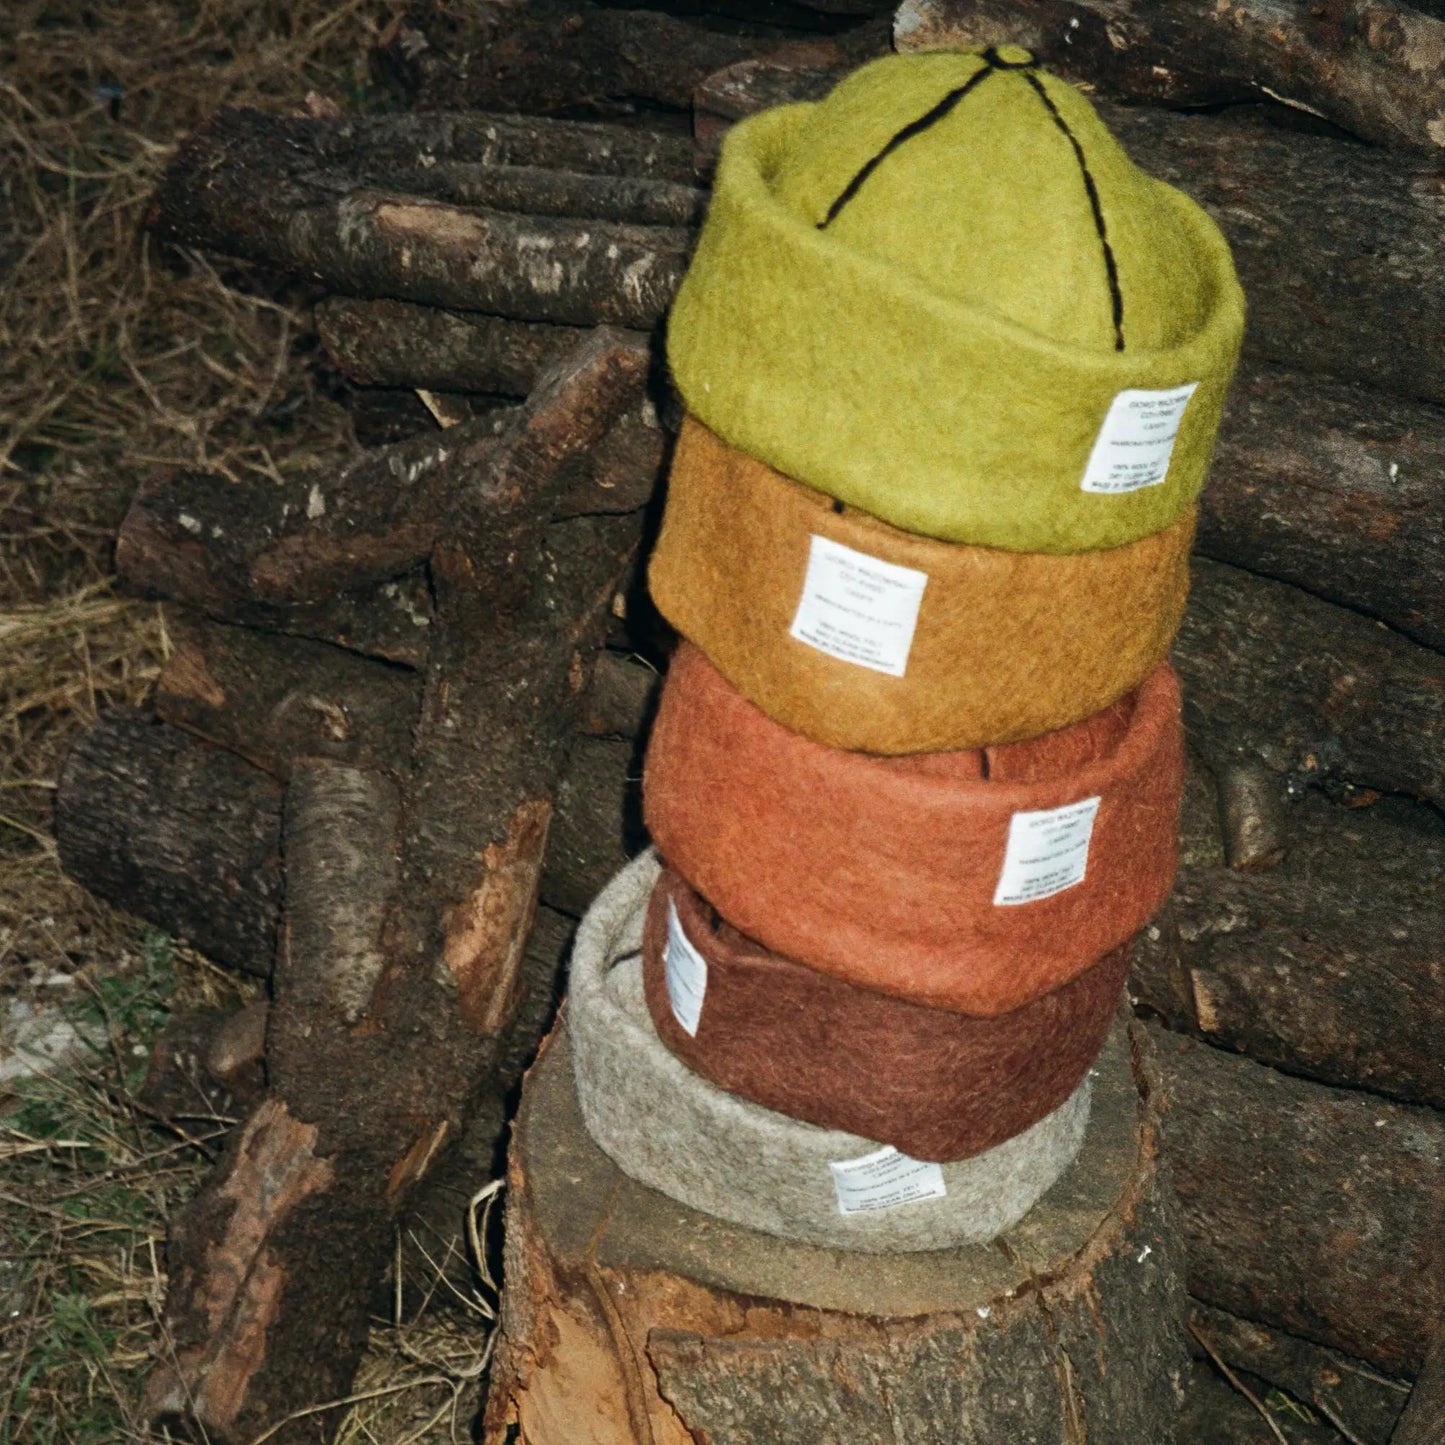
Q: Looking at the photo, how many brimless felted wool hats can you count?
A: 5